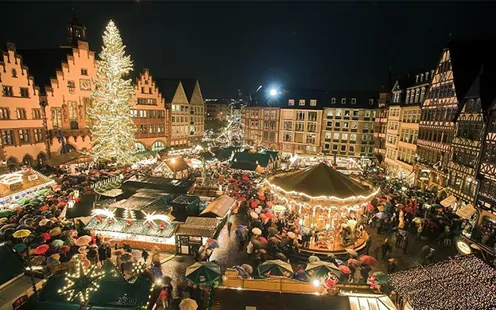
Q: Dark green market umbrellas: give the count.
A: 3